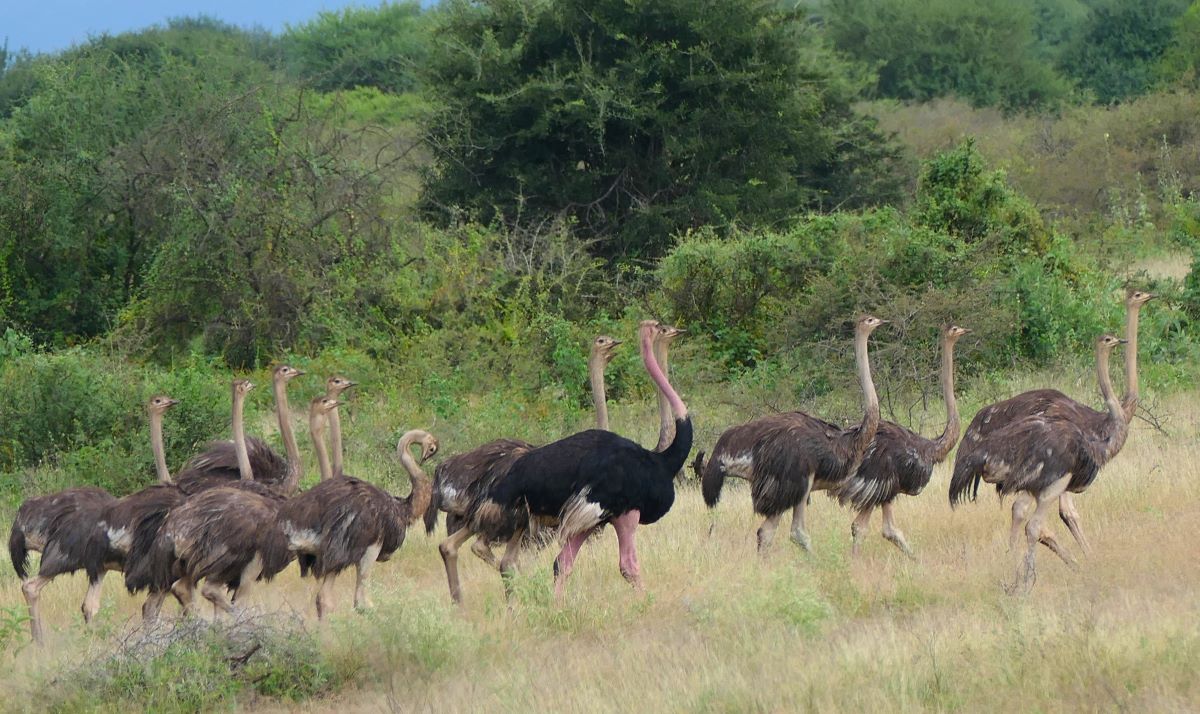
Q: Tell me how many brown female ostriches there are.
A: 12